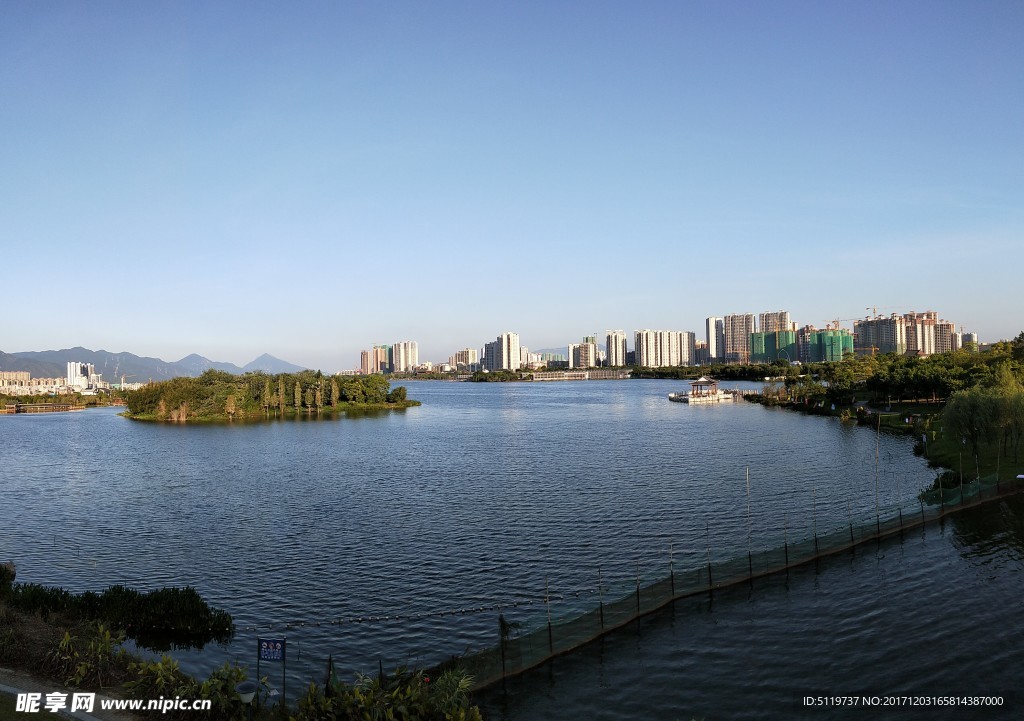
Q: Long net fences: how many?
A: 1